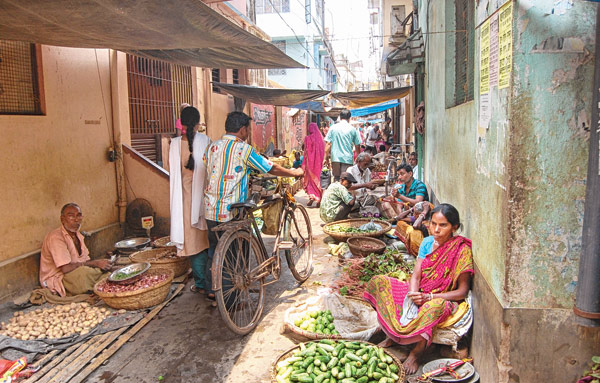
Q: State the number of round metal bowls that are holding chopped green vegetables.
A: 1